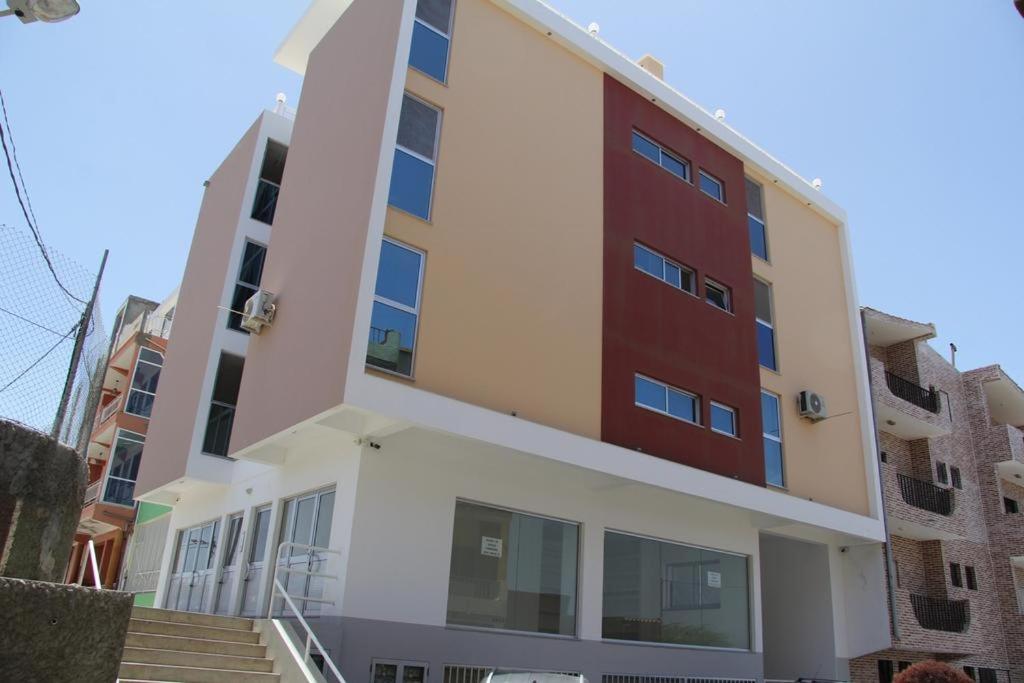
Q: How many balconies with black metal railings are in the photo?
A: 3